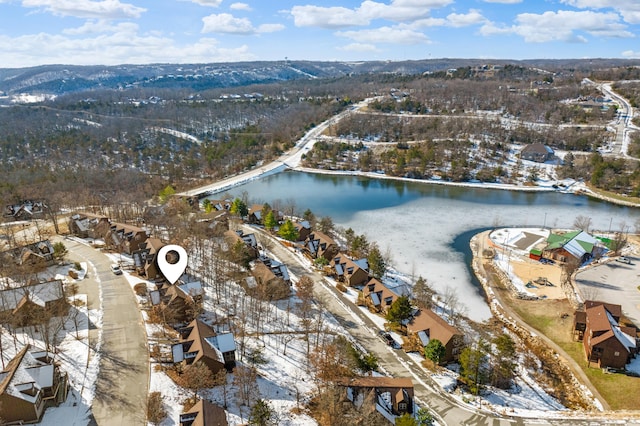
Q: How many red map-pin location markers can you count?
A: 0